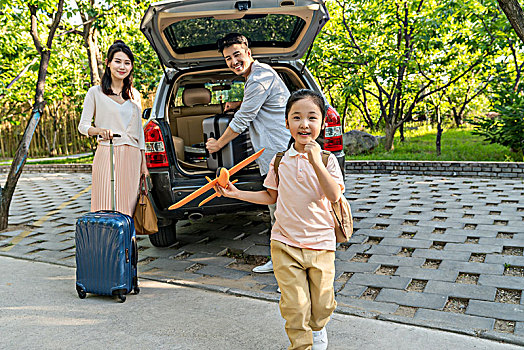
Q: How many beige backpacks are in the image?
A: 1